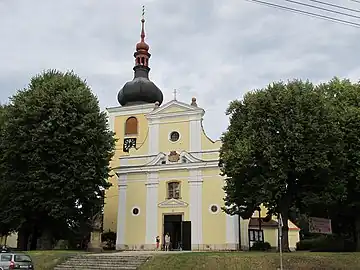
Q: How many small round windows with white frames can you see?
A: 3